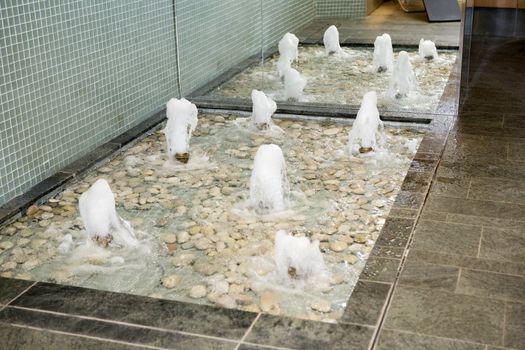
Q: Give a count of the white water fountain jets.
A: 12